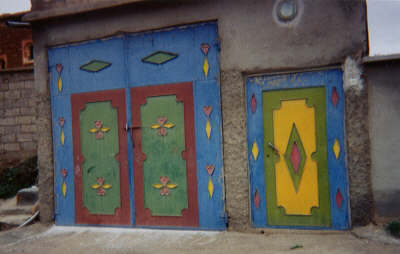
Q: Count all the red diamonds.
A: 5